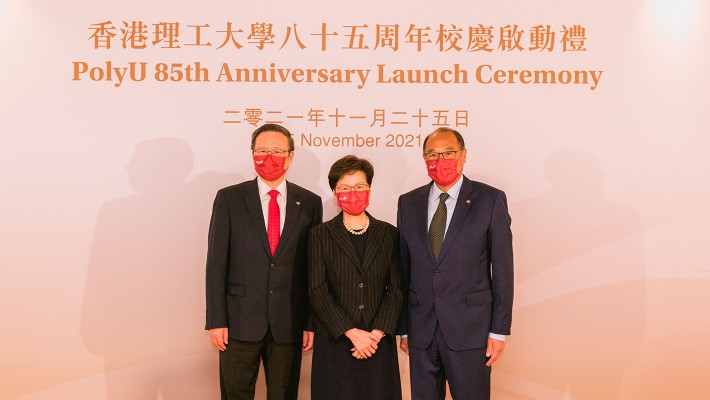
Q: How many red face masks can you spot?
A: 3